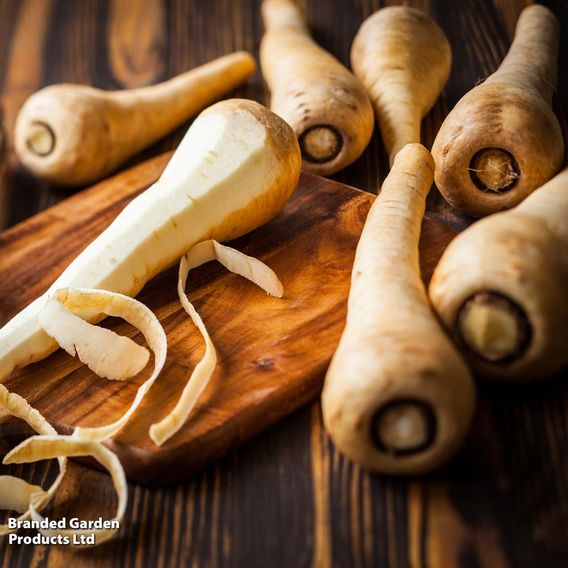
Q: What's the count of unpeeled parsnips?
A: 6